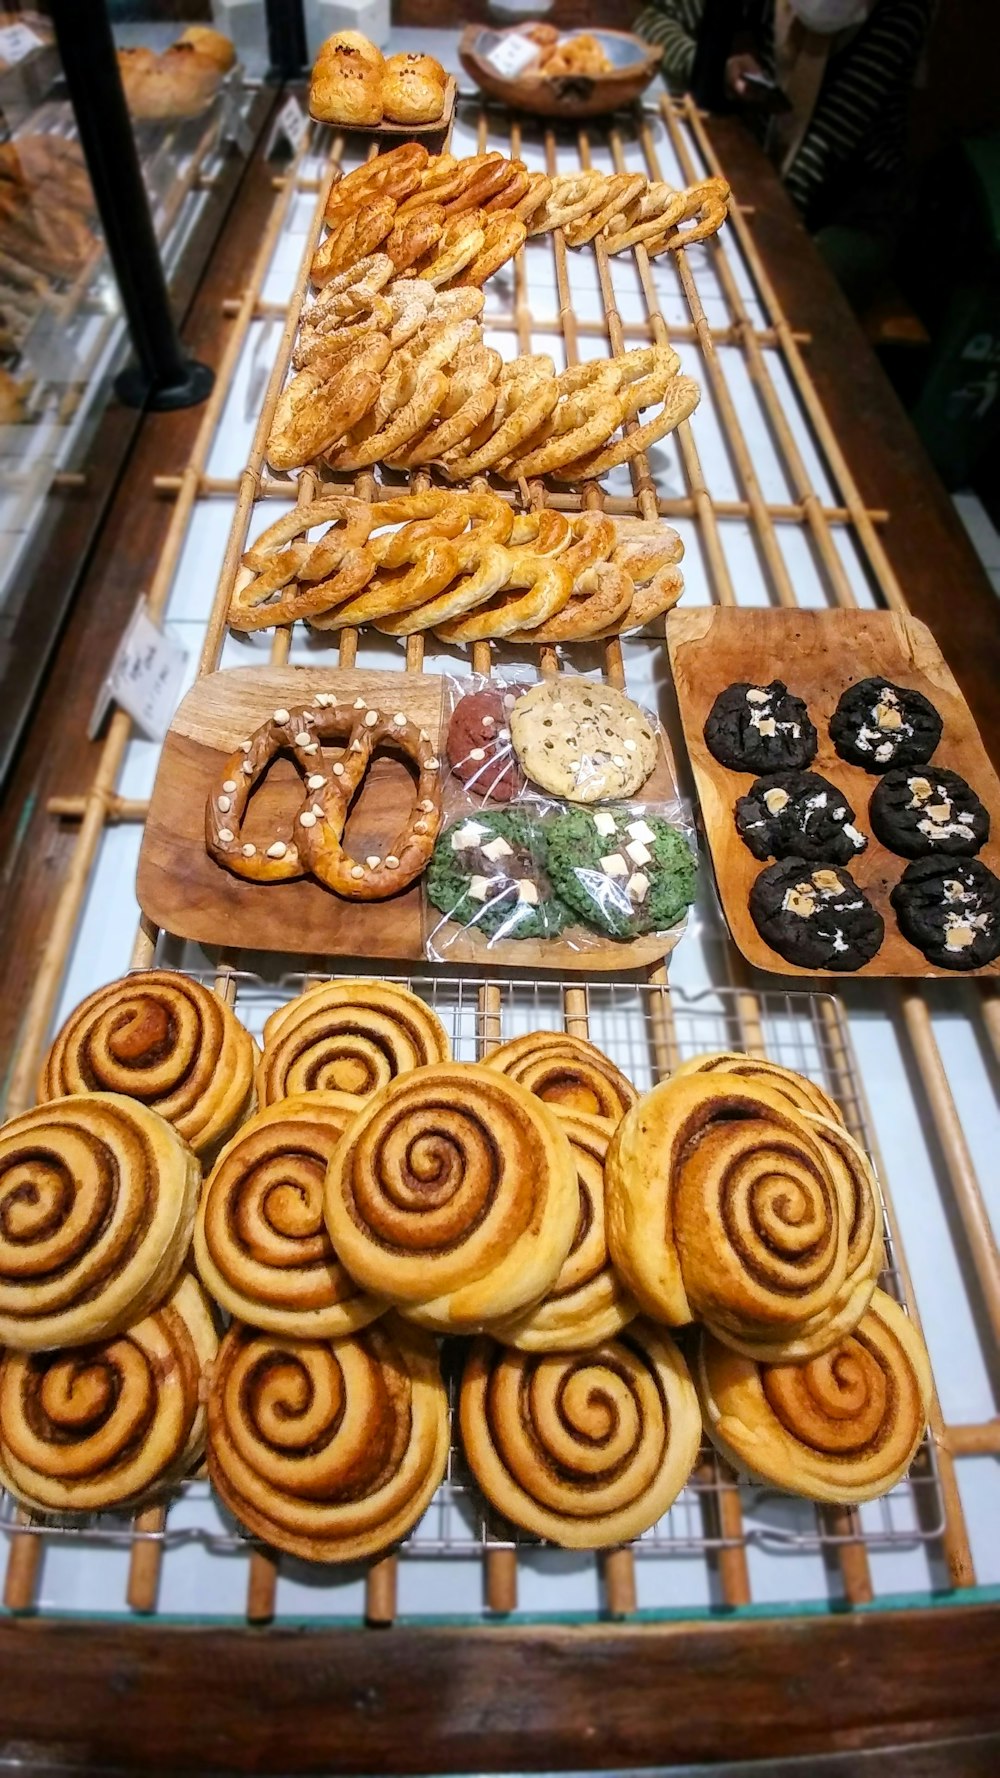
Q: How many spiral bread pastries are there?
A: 14